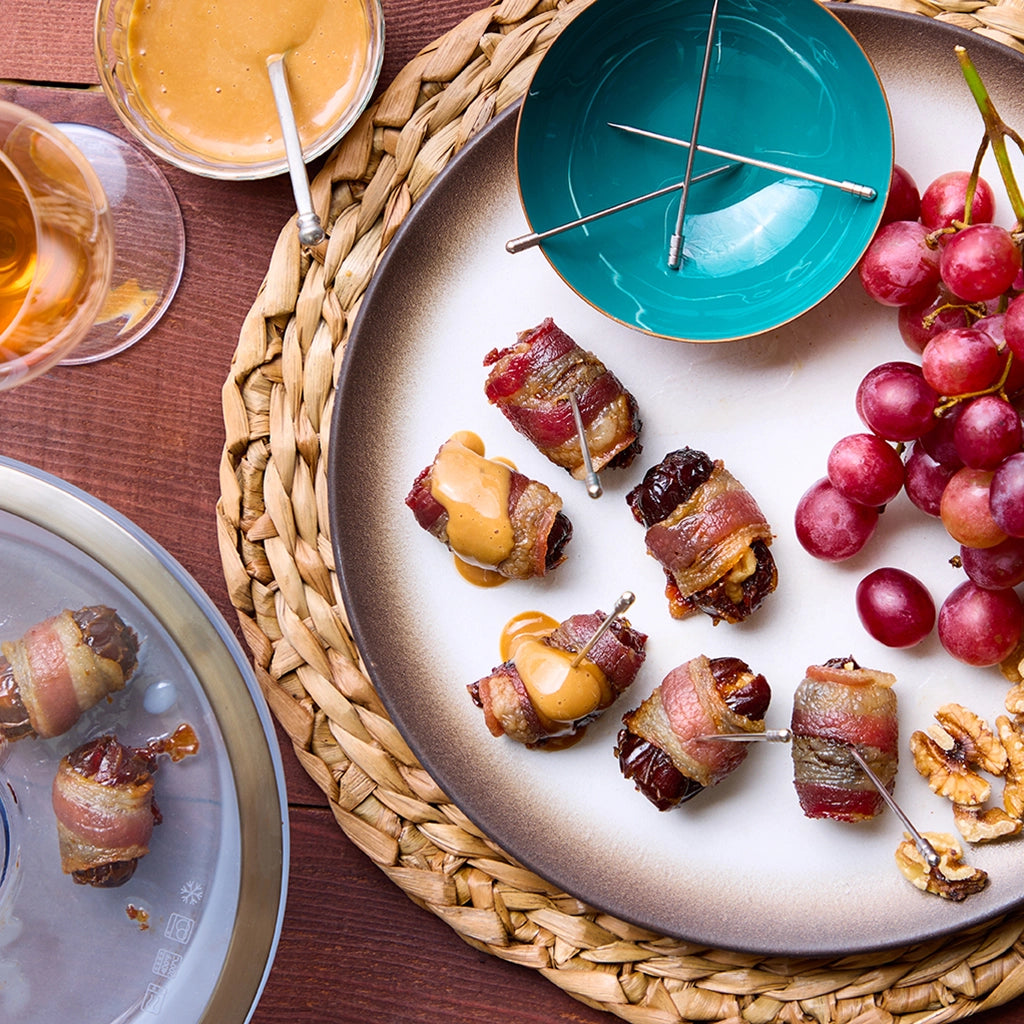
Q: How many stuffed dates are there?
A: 8